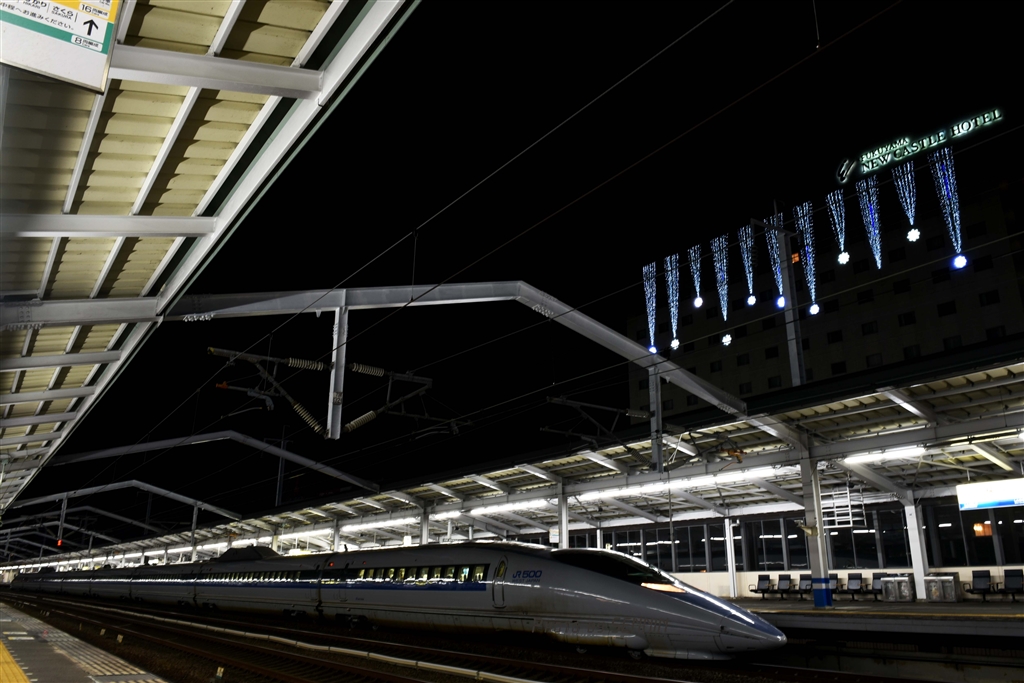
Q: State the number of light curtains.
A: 11